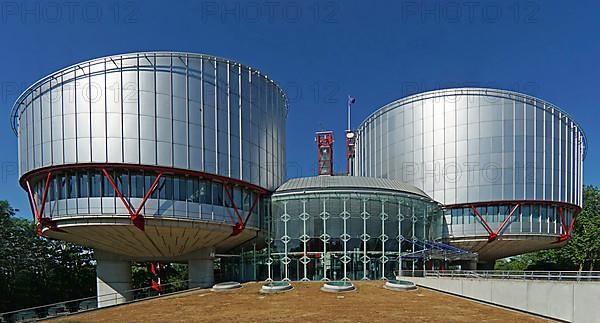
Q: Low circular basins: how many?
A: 4